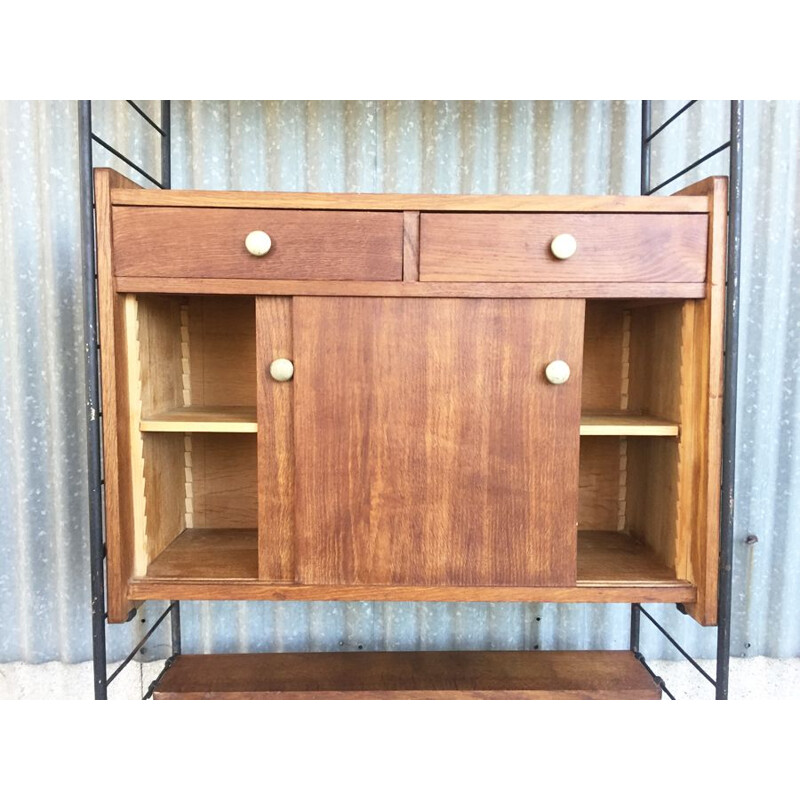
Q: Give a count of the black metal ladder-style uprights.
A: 2